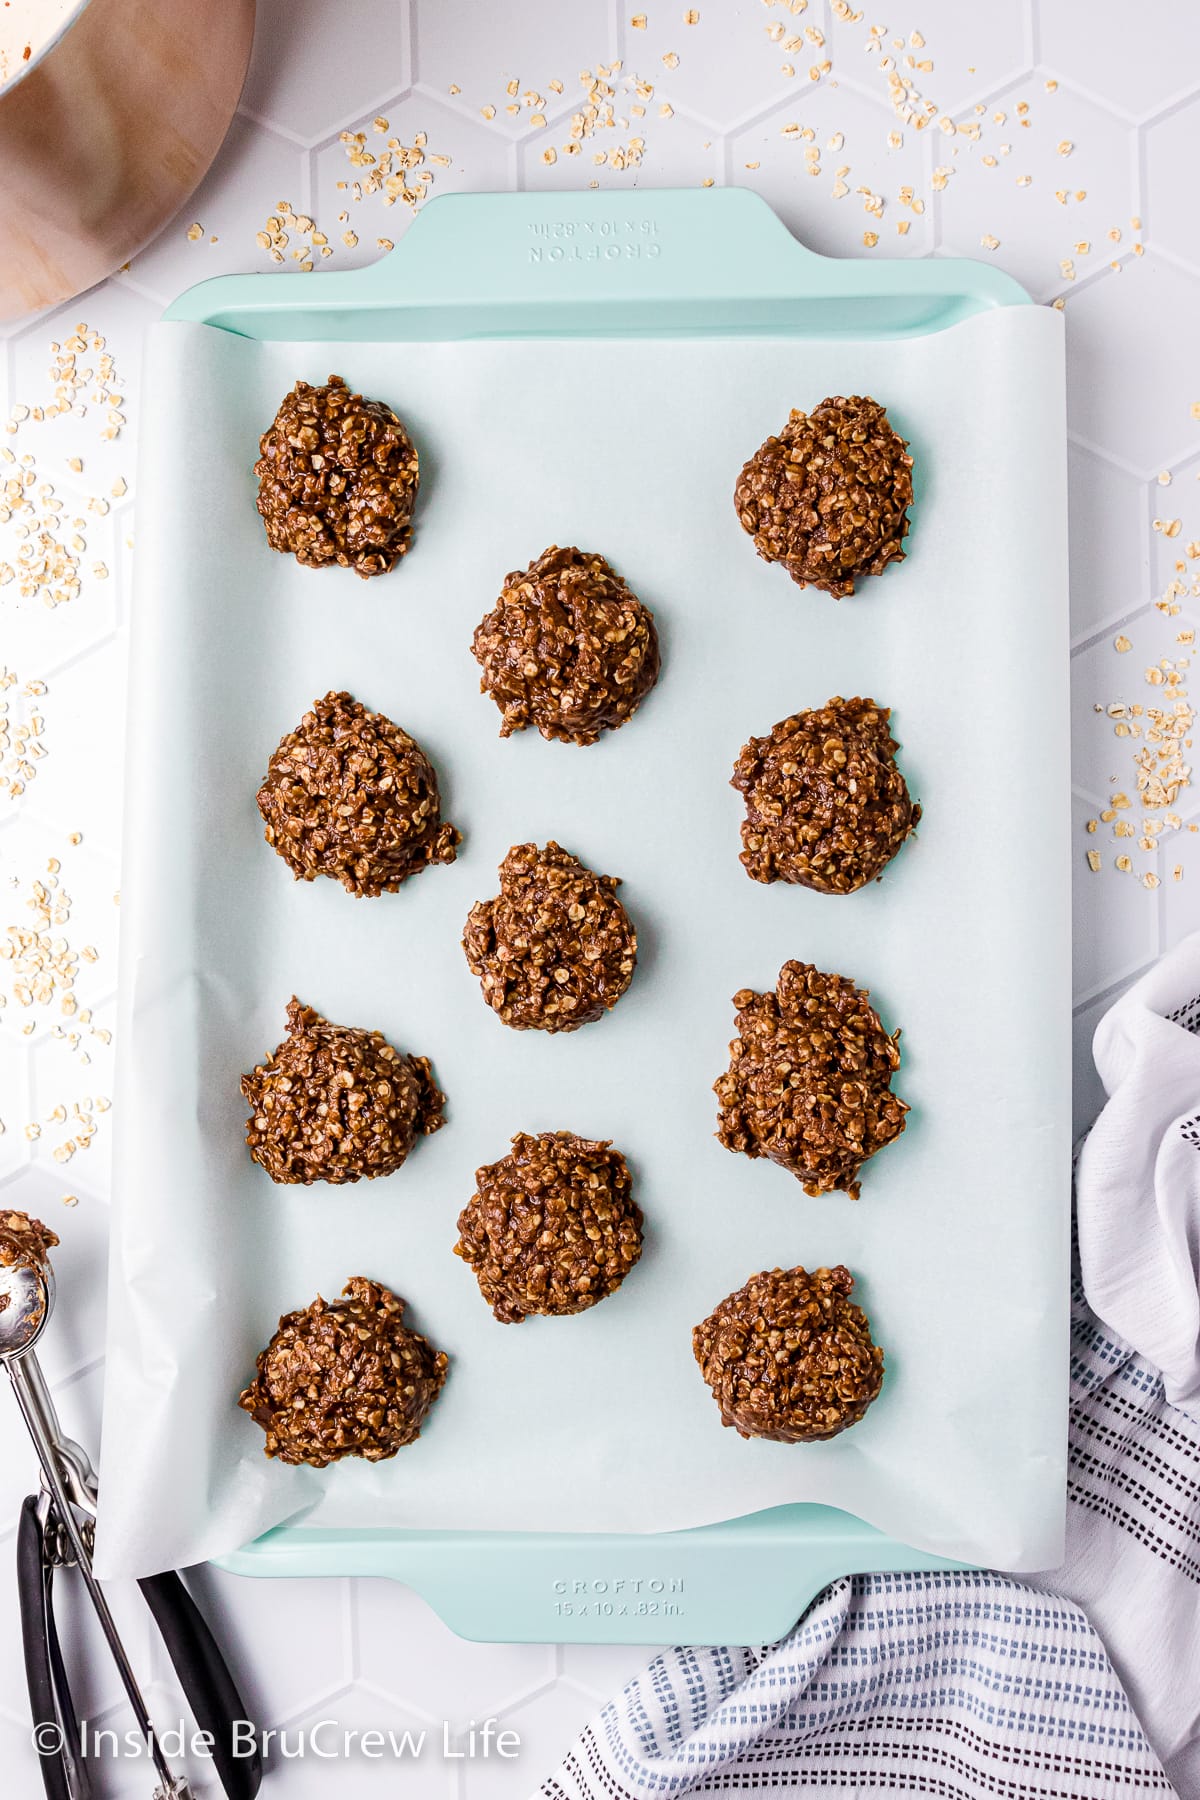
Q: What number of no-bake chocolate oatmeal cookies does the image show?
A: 11